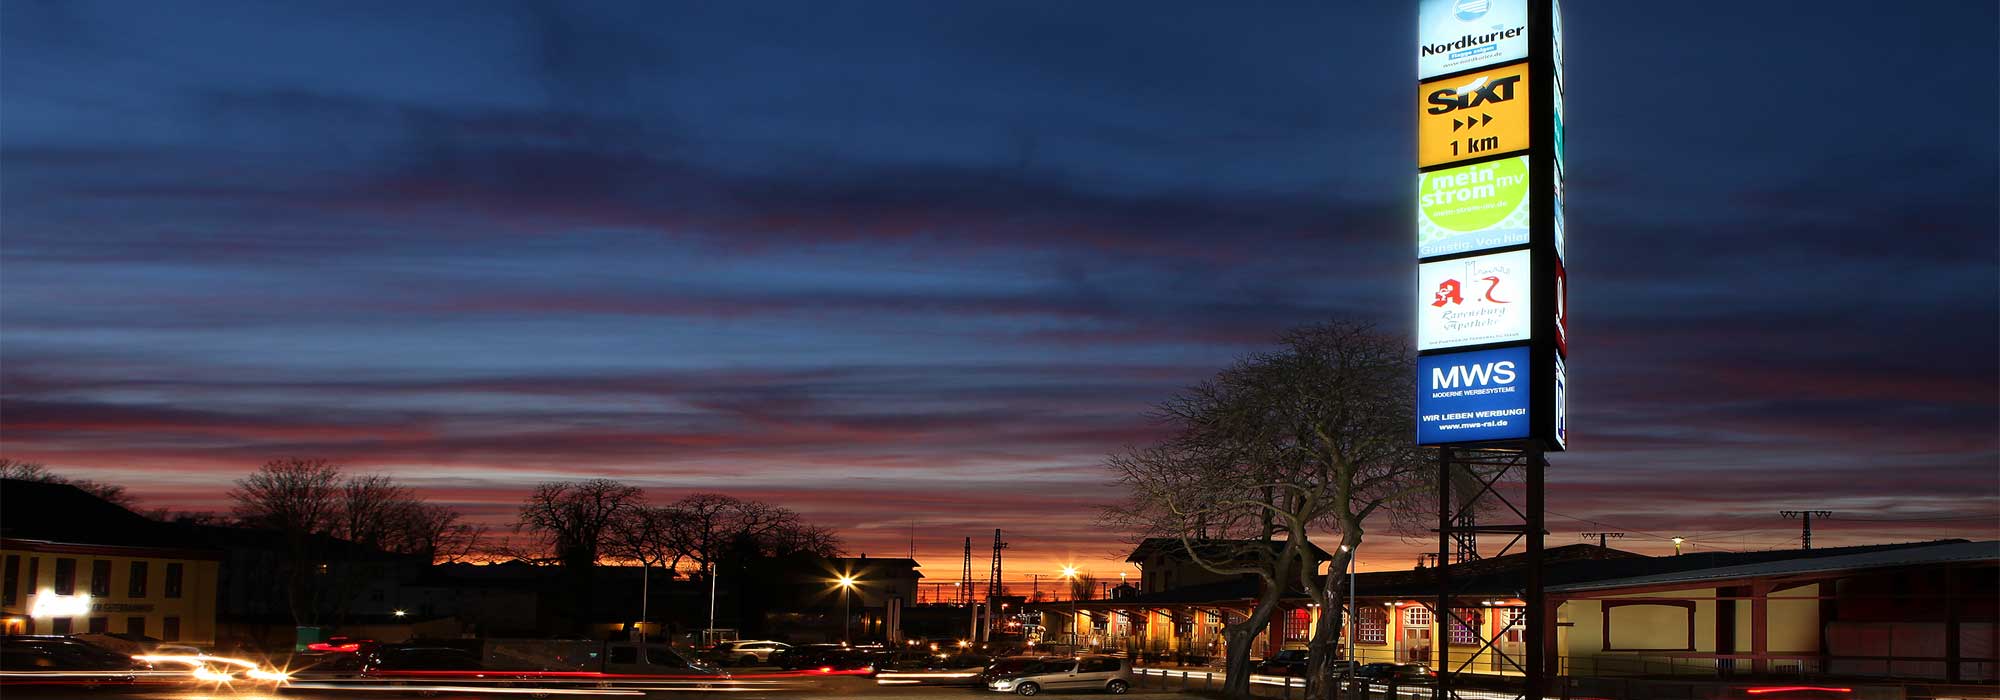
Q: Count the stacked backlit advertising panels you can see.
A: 5